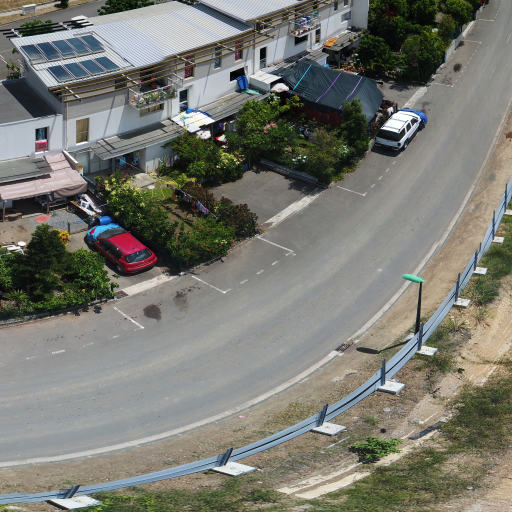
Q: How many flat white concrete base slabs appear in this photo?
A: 9